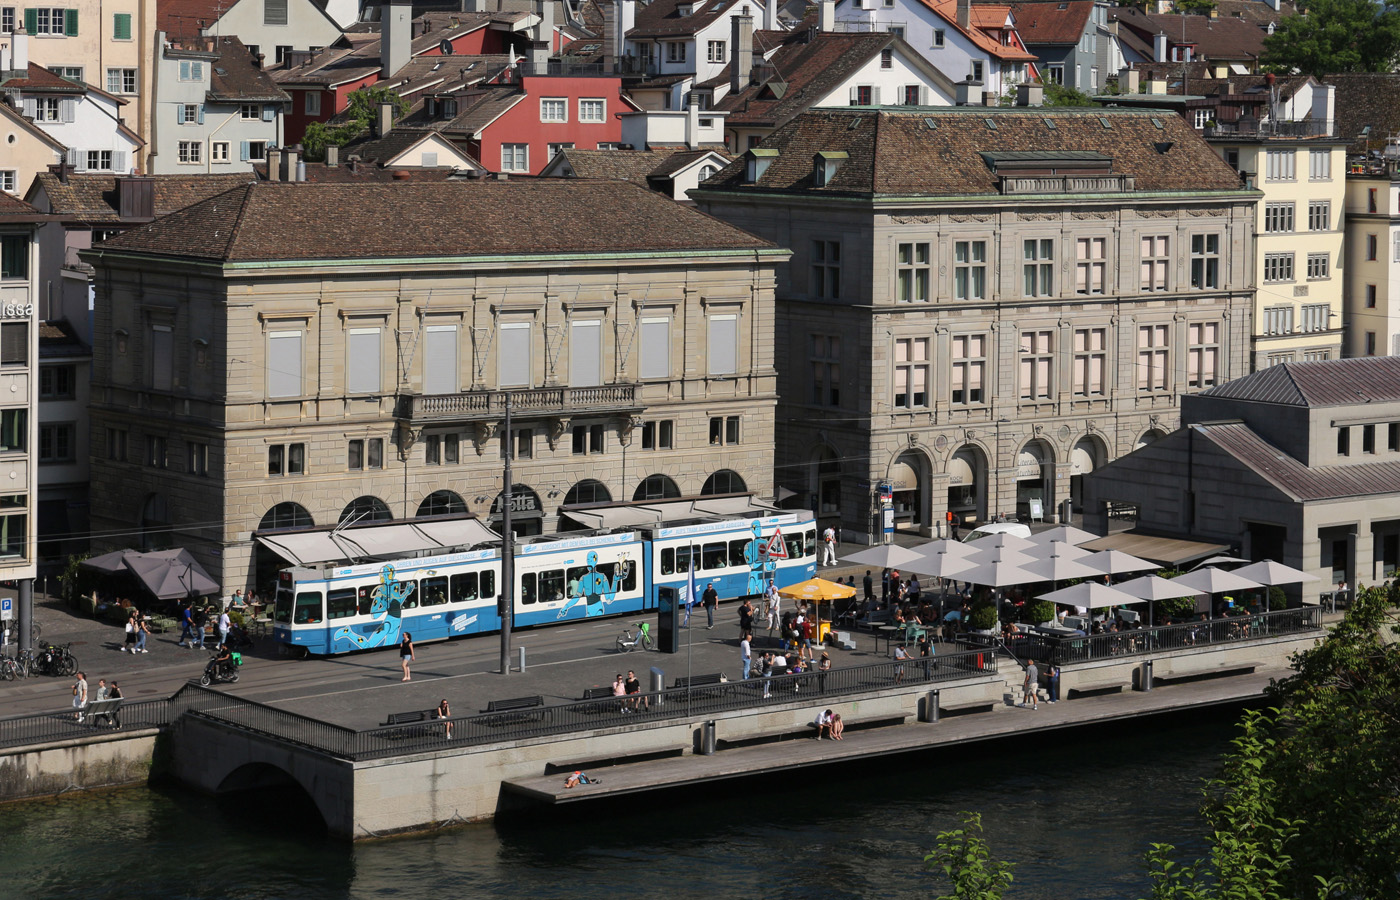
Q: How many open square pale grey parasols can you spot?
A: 14